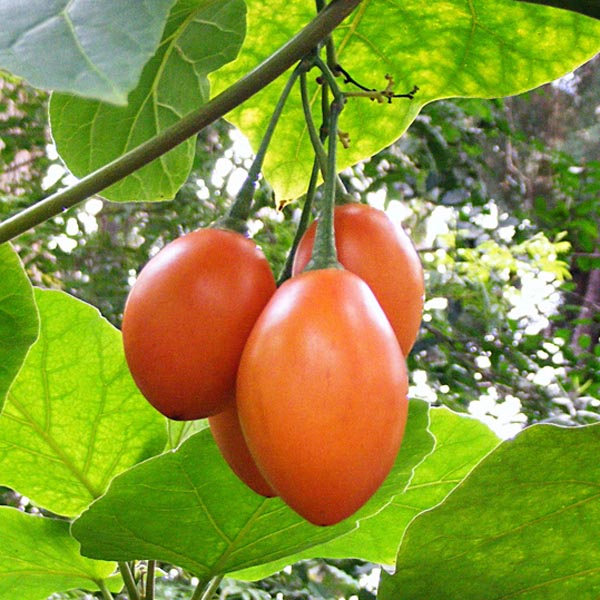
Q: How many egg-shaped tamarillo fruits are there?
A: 4